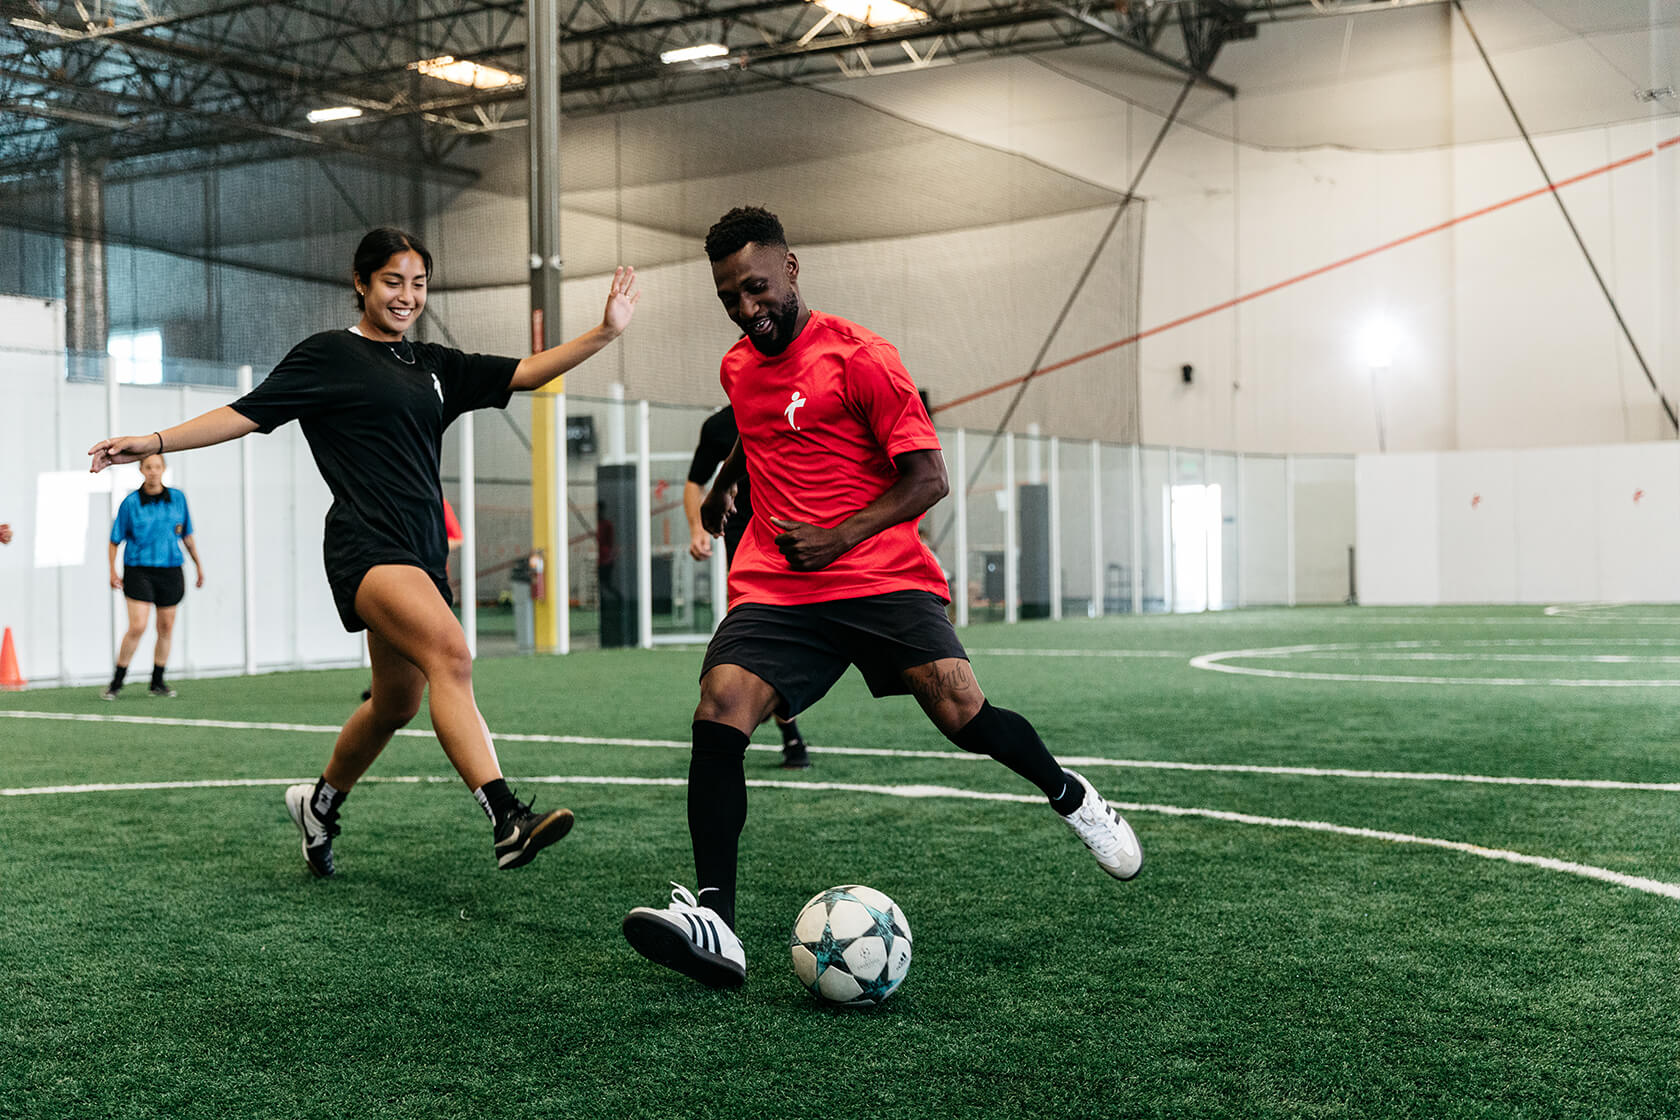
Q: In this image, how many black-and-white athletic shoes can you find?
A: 4